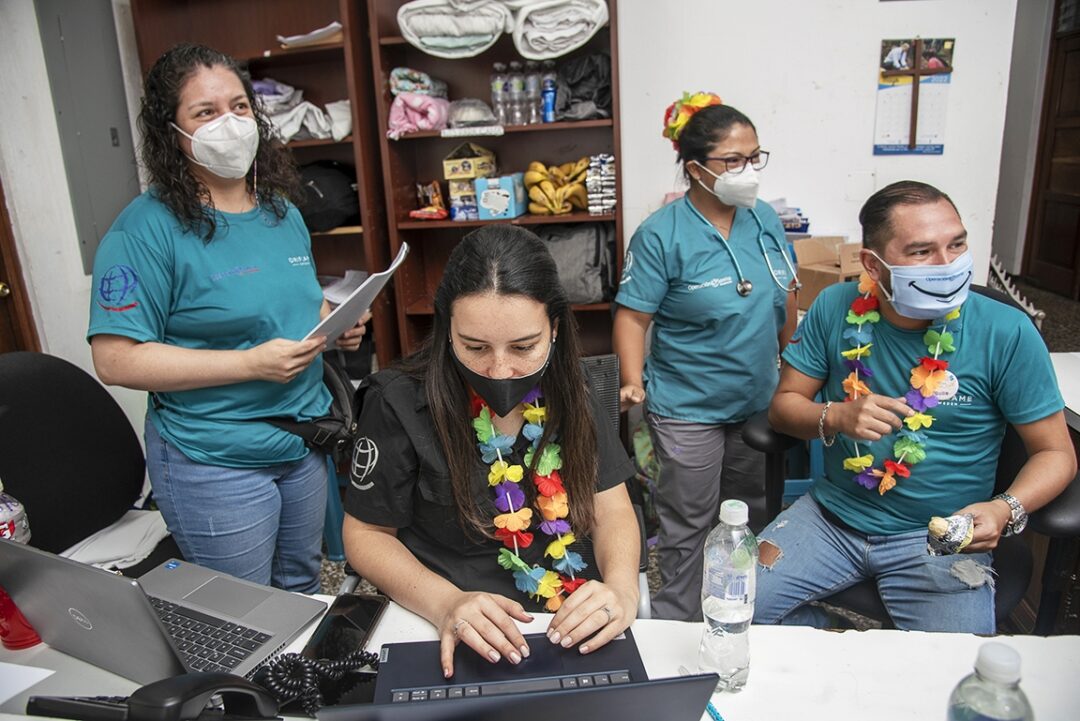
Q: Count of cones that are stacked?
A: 0